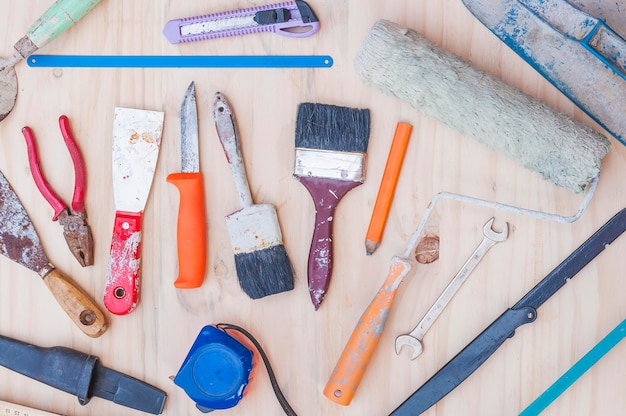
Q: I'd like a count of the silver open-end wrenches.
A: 1